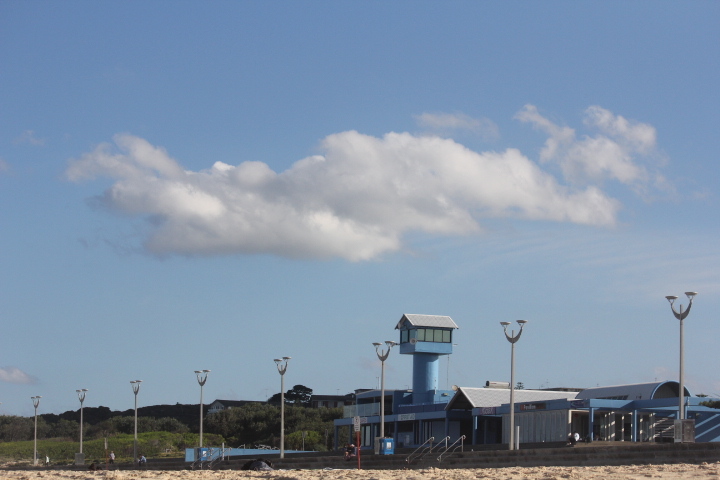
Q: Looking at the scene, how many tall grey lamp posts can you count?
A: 8